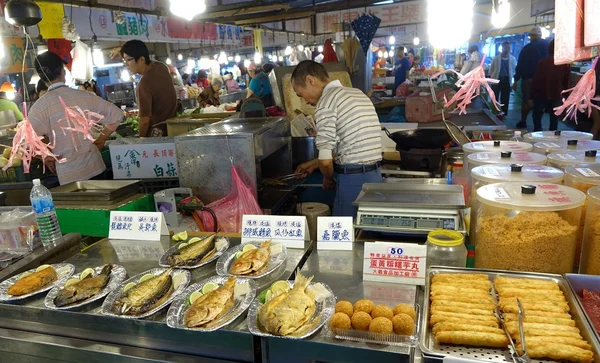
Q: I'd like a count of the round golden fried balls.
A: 8